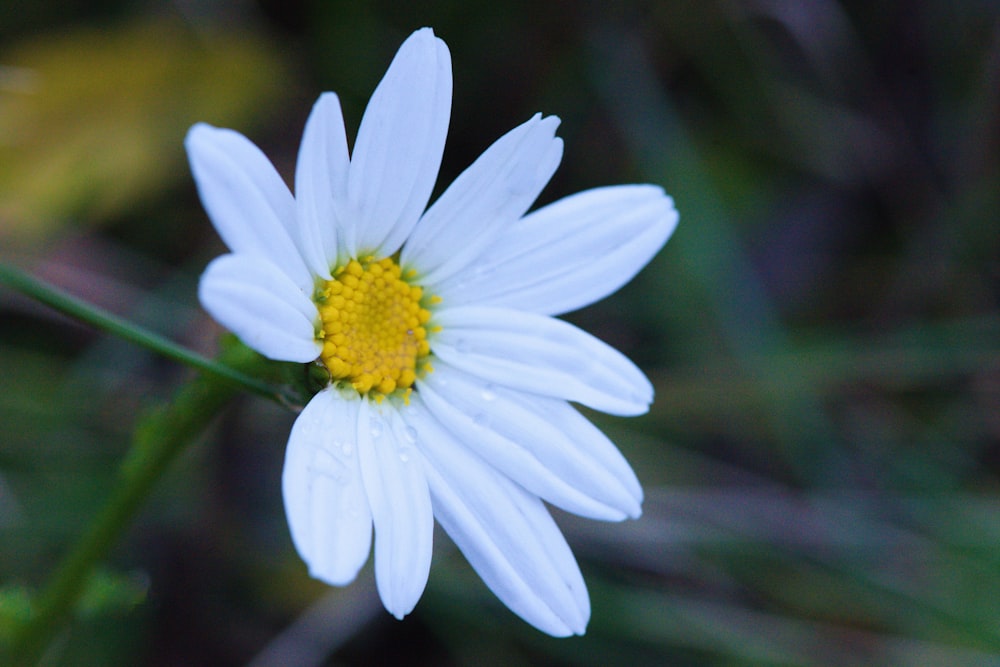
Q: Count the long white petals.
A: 11